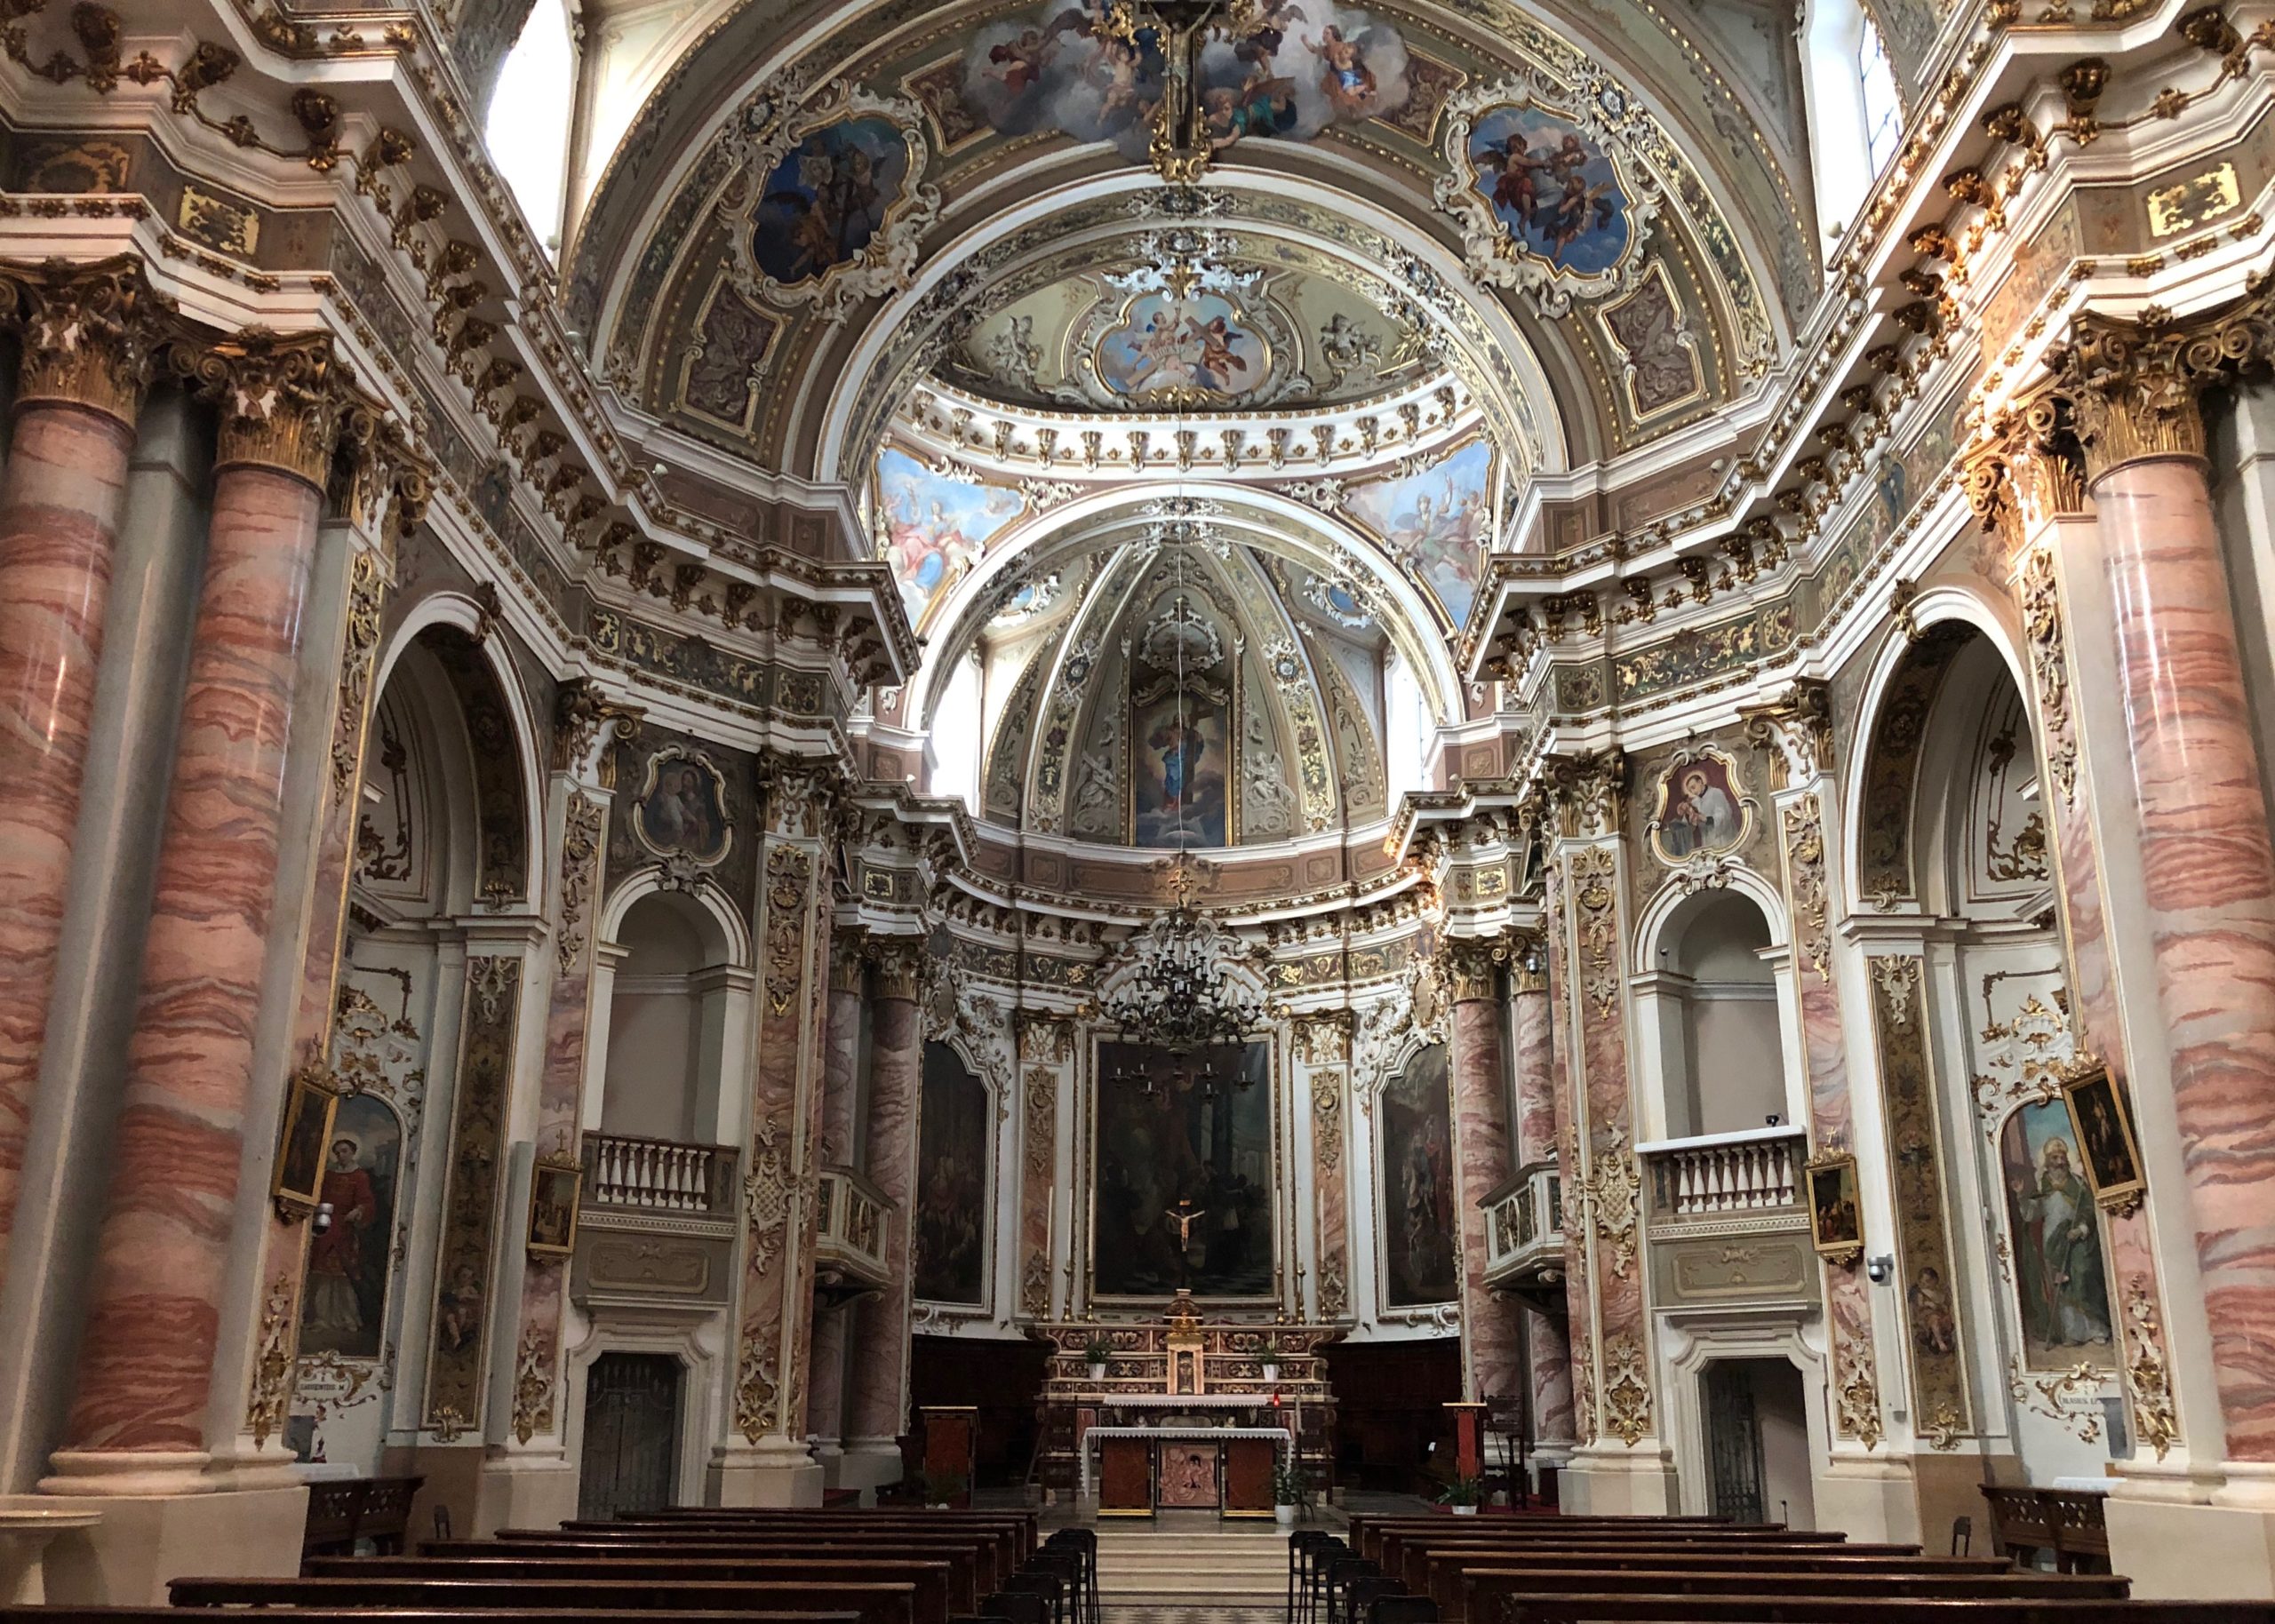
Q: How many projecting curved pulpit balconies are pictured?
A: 2